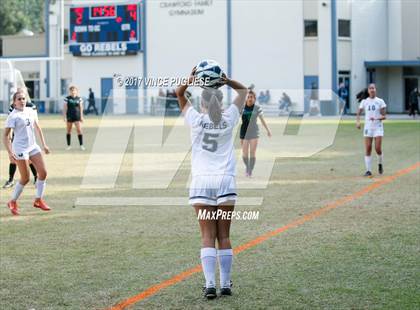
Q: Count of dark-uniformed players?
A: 3